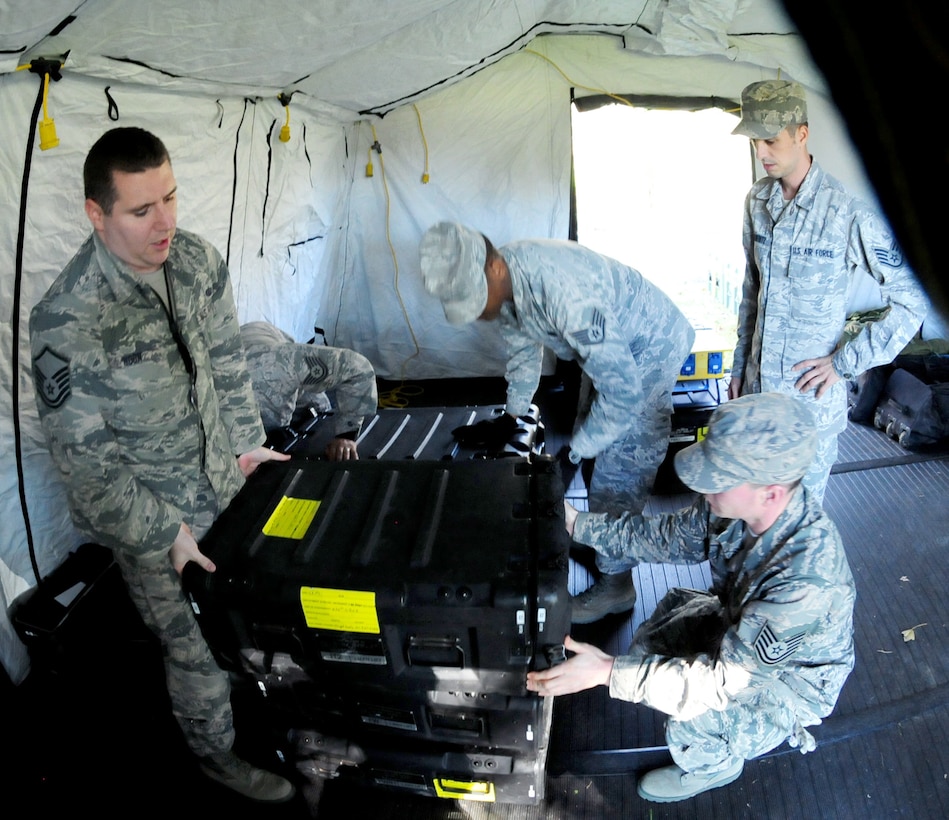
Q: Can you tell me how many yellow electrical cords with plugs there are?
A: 4